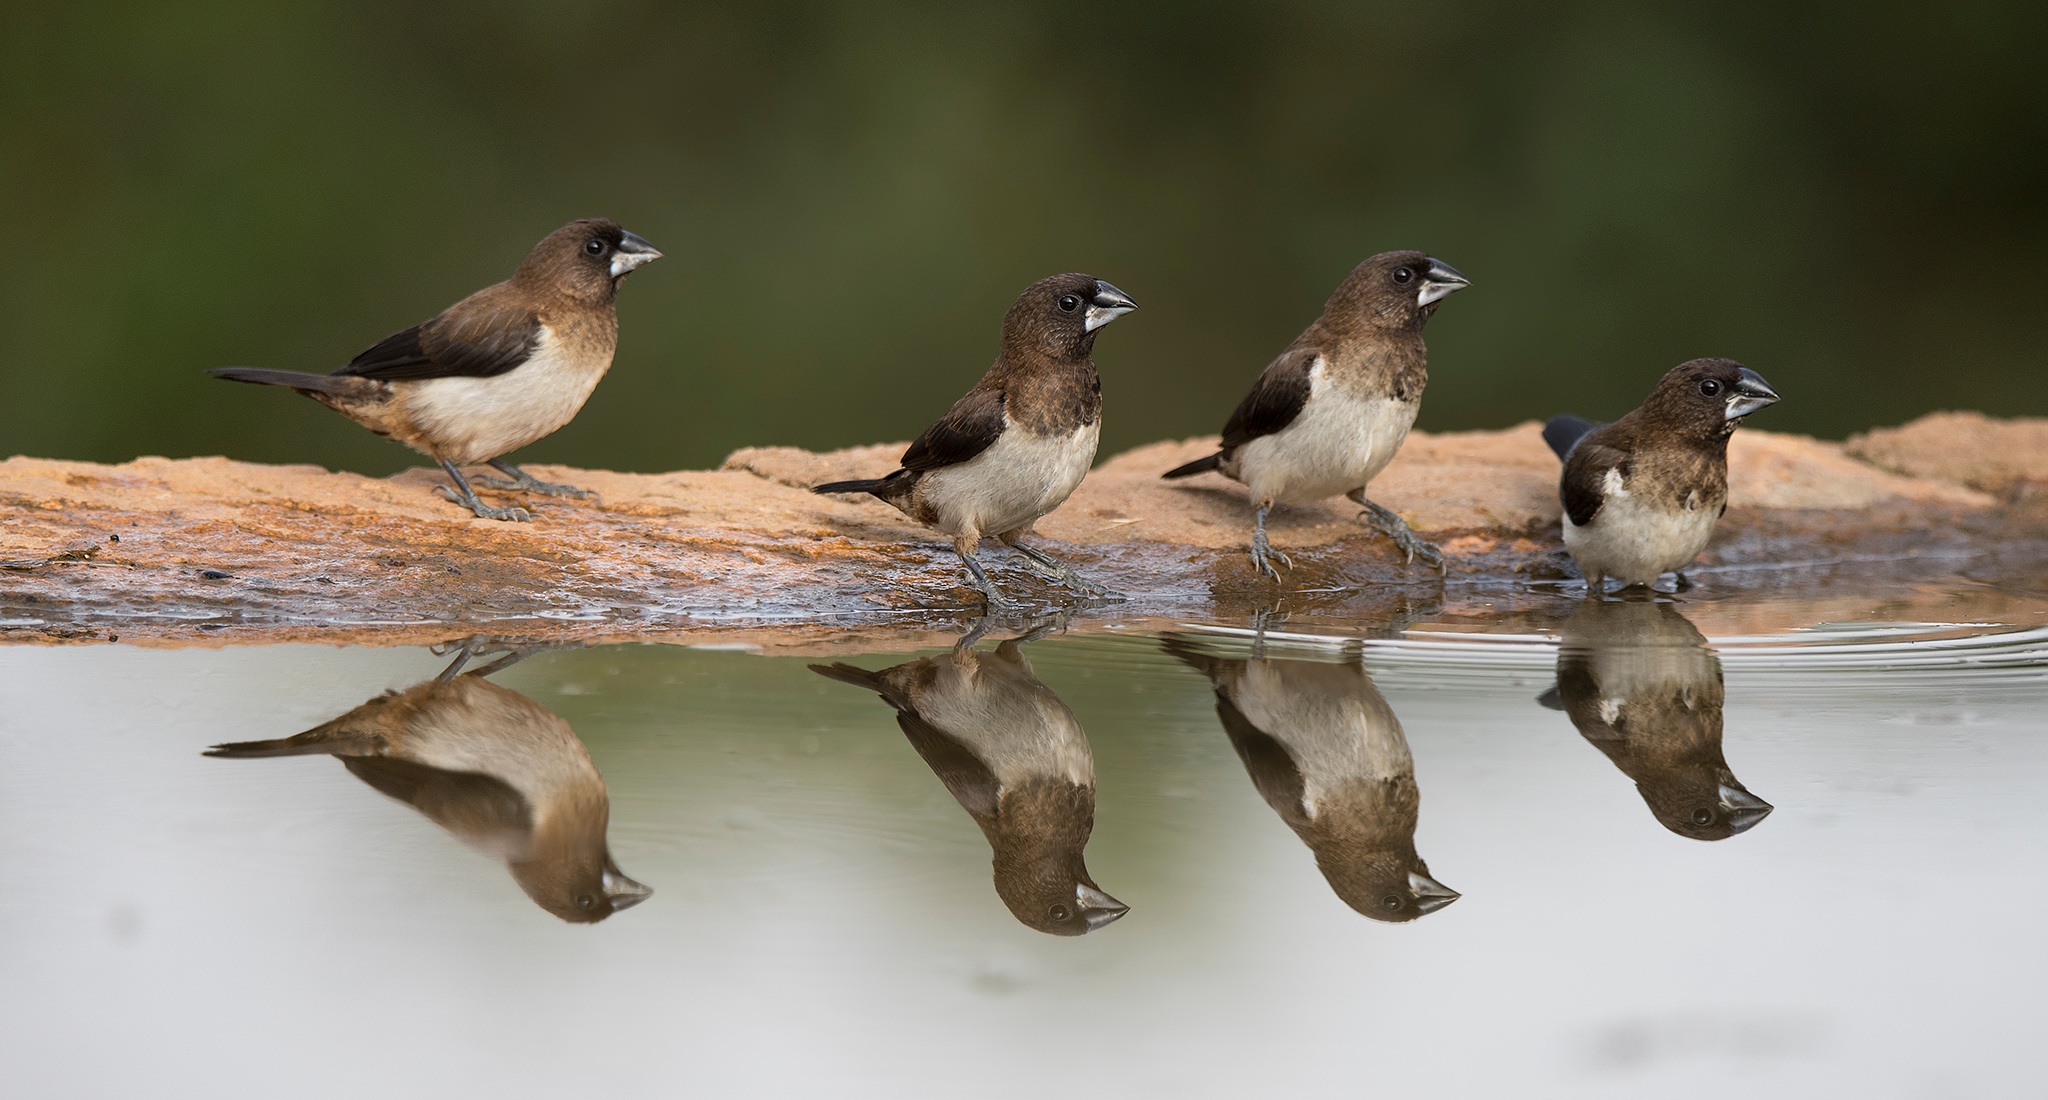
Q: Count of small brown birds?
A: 4